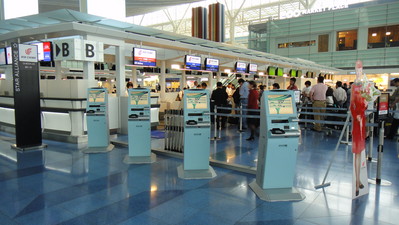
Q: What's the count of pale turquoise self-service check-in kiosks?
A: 4